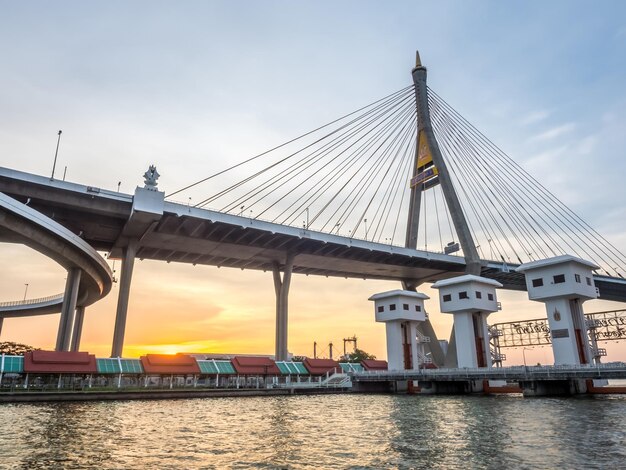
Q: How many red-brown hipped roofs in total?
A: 5